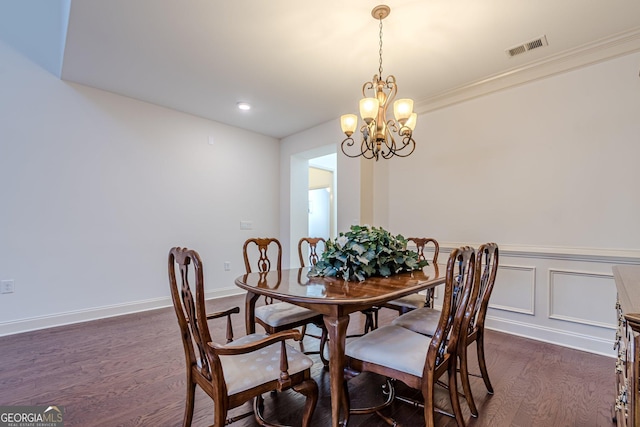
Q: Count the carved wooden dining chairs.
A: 6